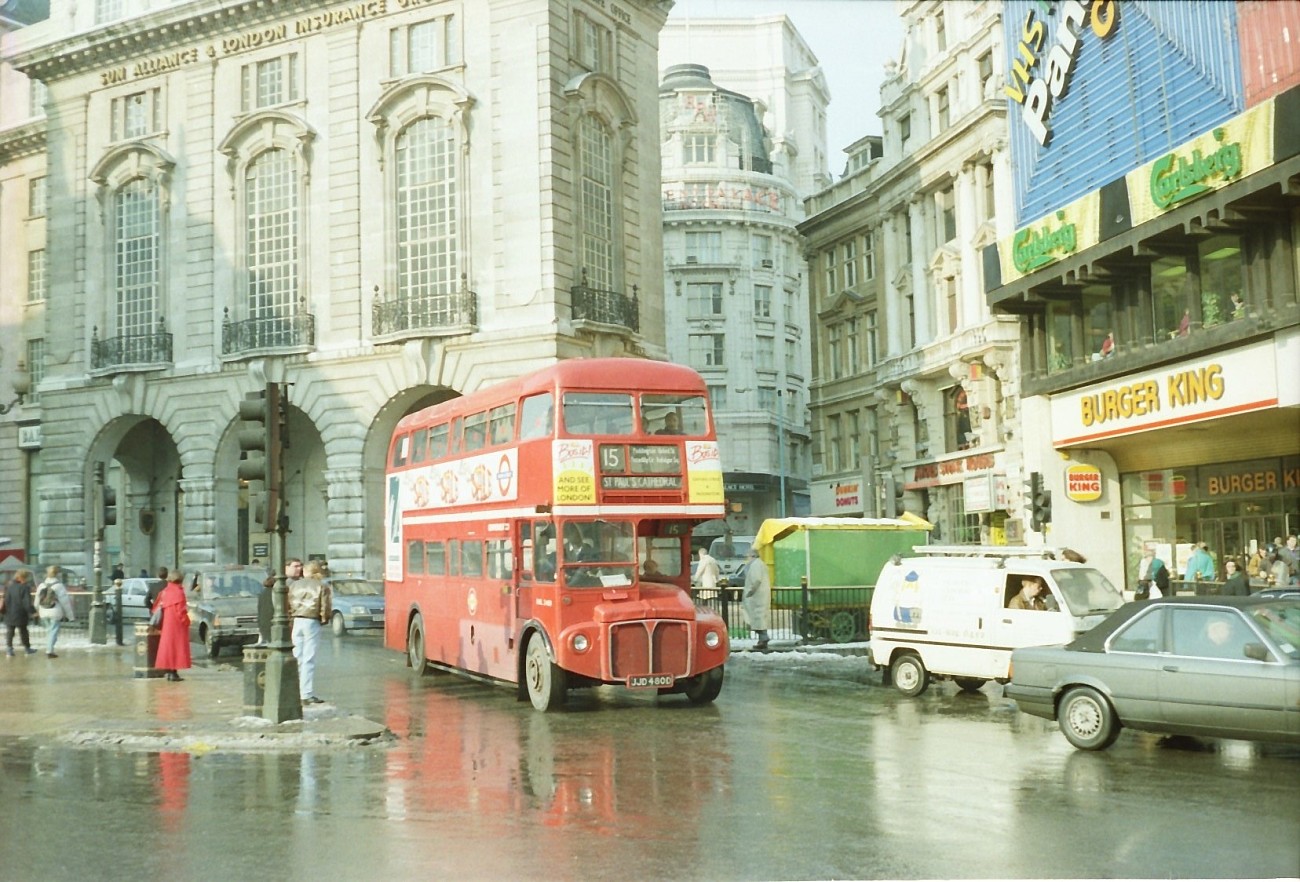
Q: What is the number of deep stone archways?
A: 3